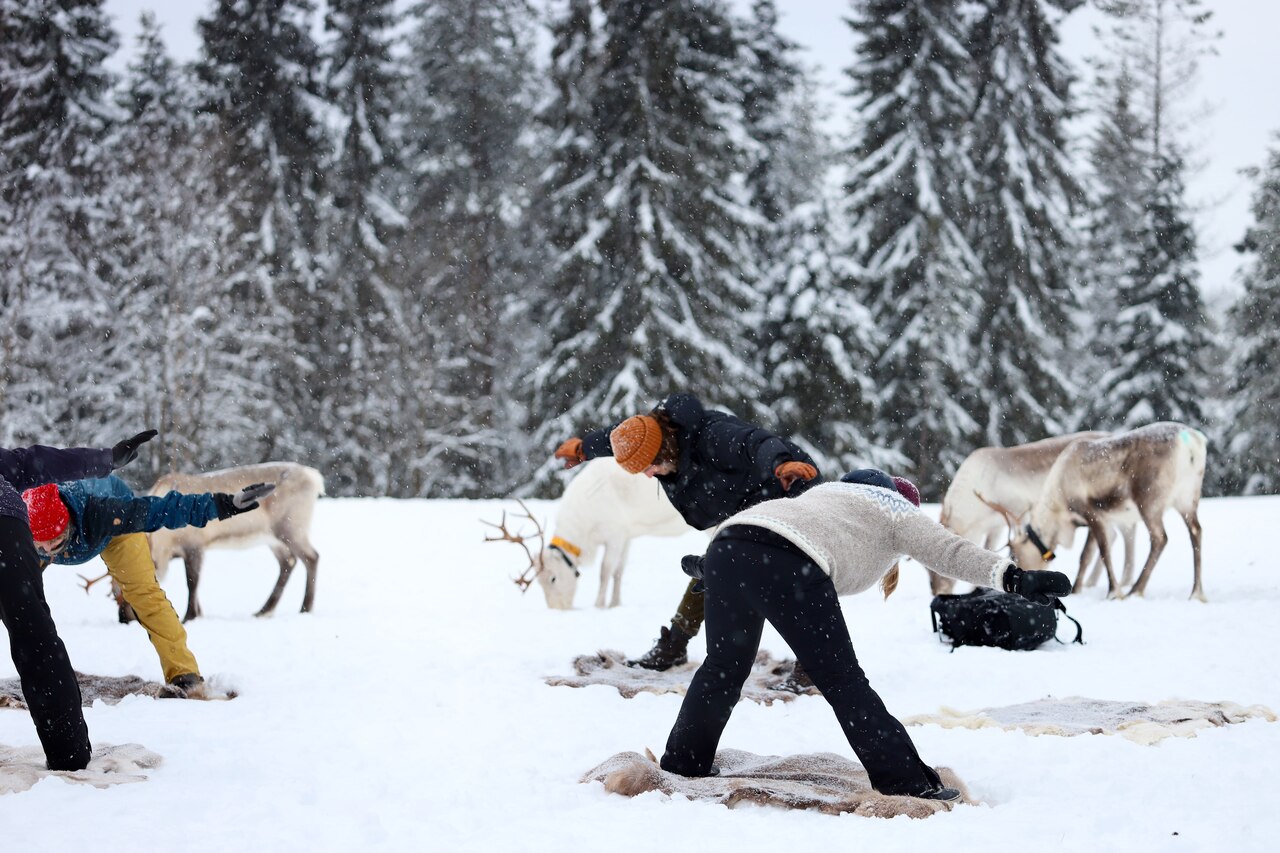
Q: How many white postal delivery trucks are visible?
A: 0